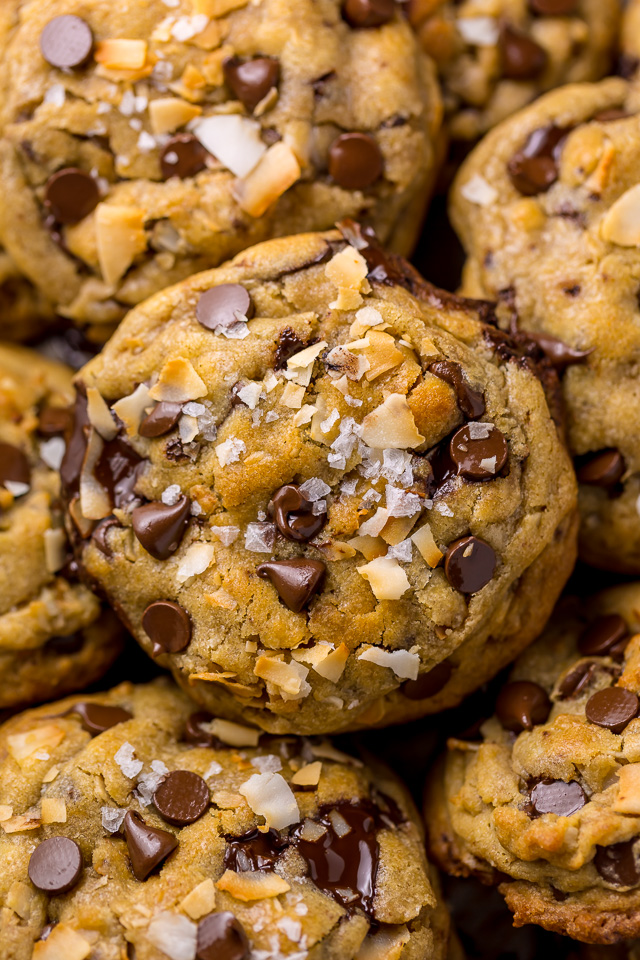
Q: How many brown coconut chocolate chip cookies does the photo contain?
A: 7